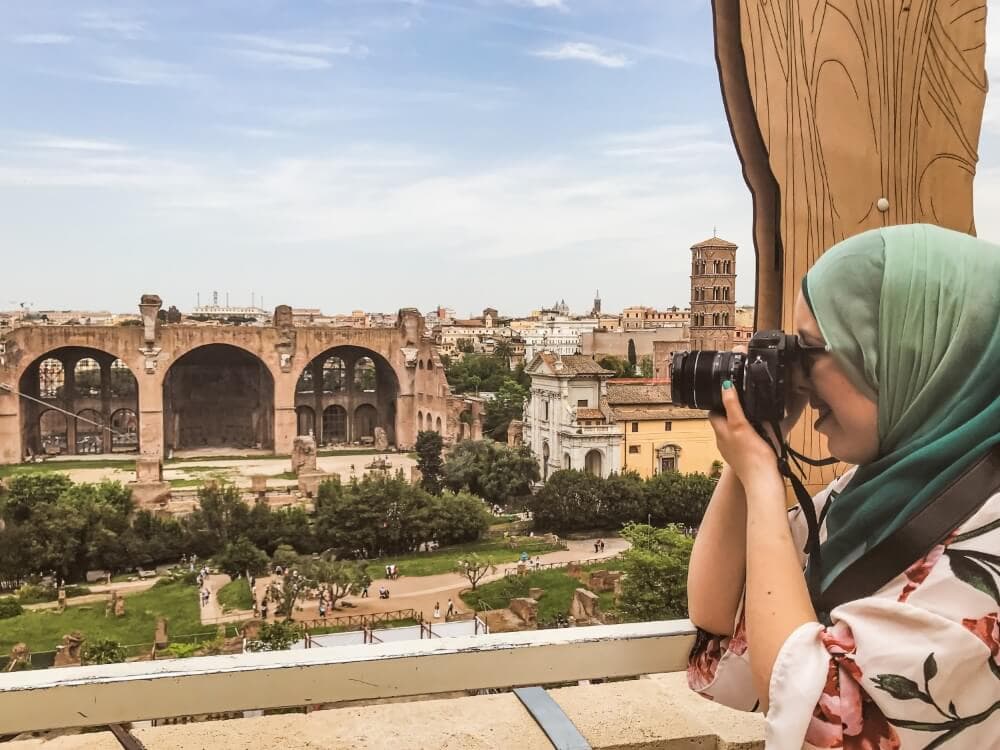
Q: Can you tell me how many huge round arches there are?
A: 3